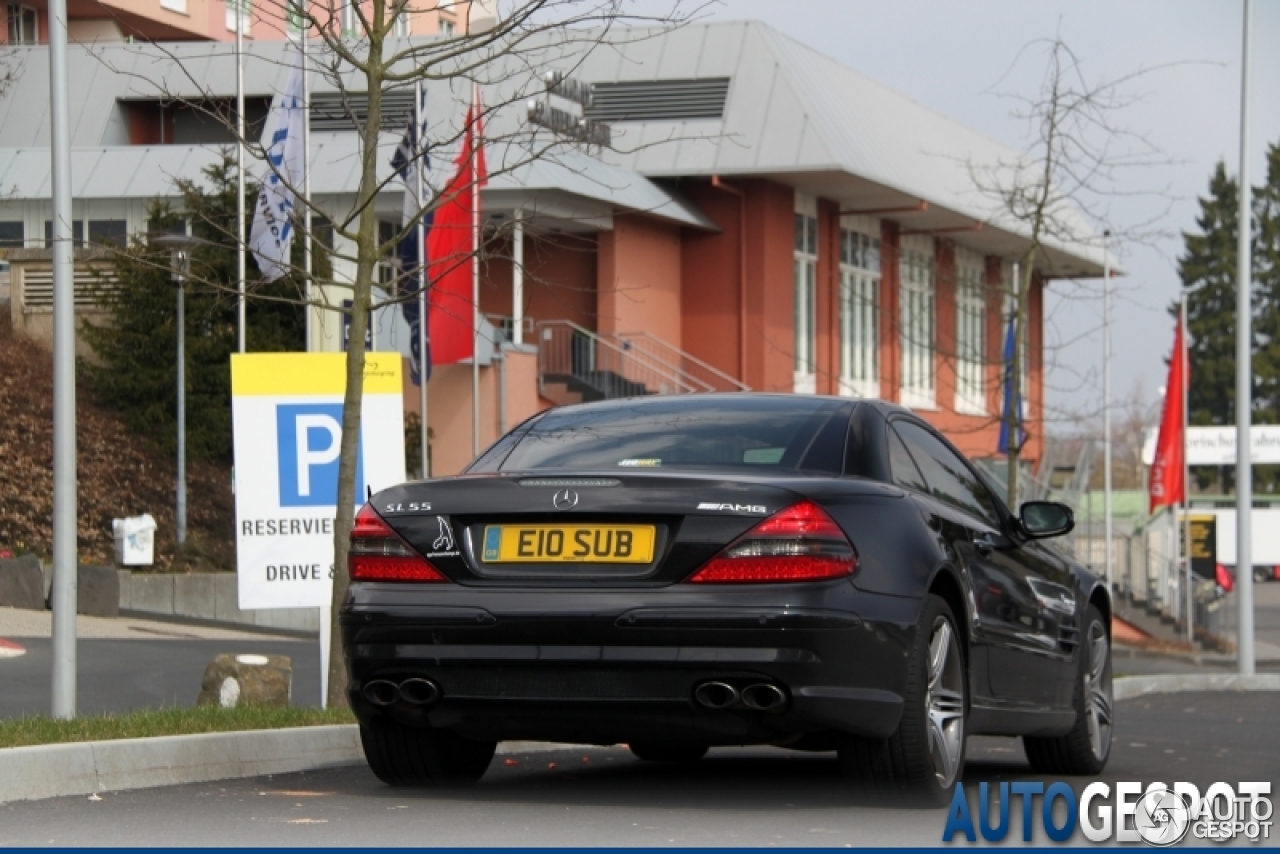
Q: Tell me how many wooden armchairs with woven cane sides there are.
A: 0